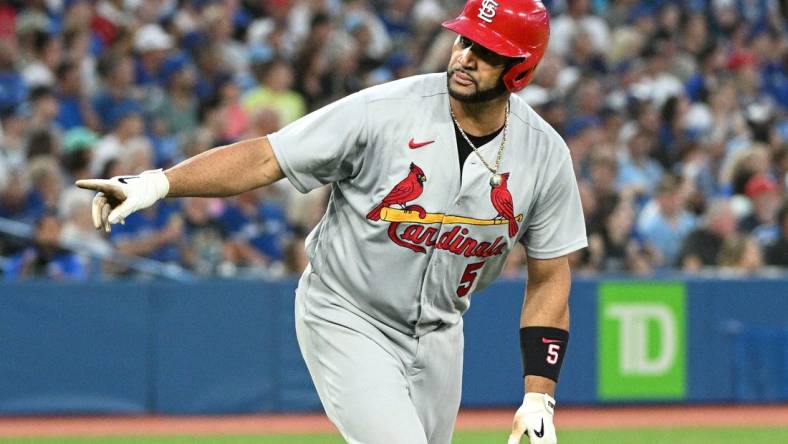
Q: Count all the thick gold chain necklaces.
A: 1